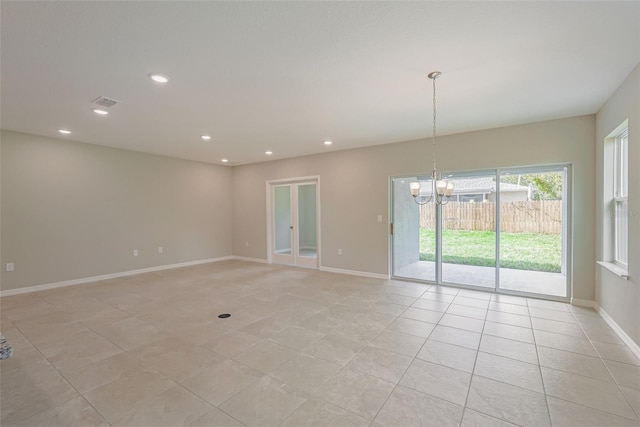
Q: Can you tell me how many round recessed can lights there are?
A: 7